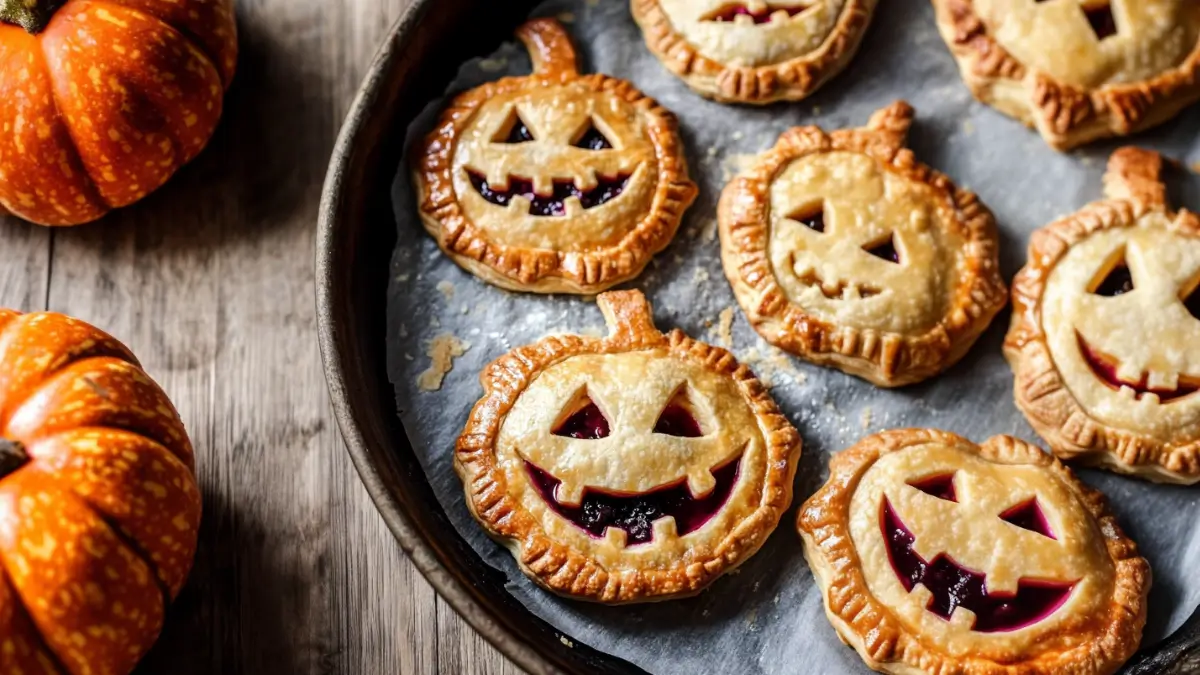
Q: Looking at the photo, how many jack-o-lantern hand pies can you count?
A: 7